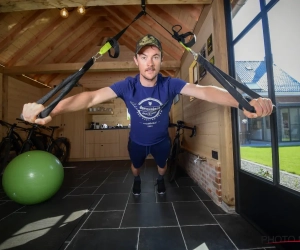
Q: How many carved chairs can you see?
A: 0